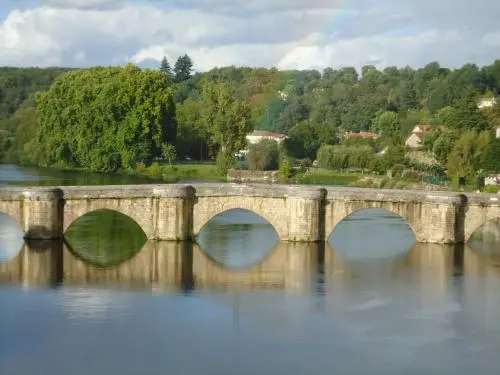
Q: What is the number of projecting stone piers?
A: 4